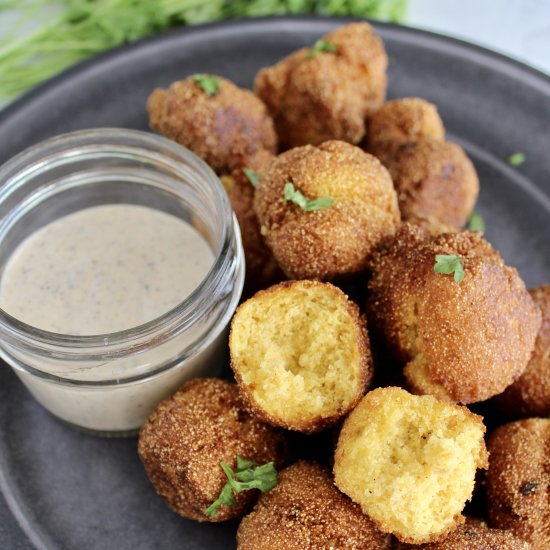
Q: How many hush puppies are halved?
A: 2